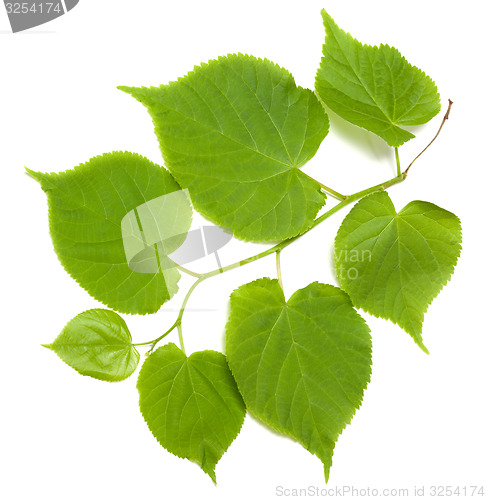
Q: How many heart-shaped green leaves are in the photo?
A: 7